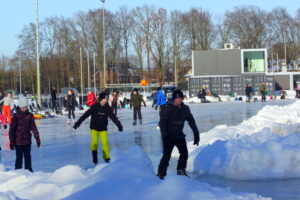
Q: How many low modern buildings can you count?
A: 1